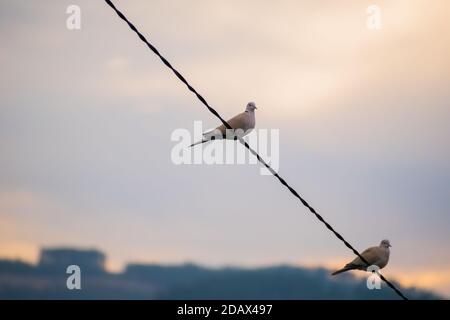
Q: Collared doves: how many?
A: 2